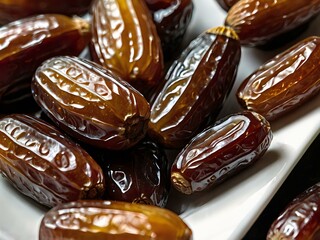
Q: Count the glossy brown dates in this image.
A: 14